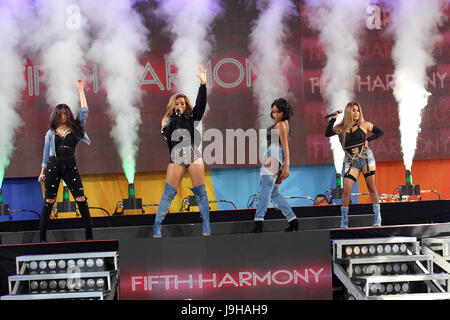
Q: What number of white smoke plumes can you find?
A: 7